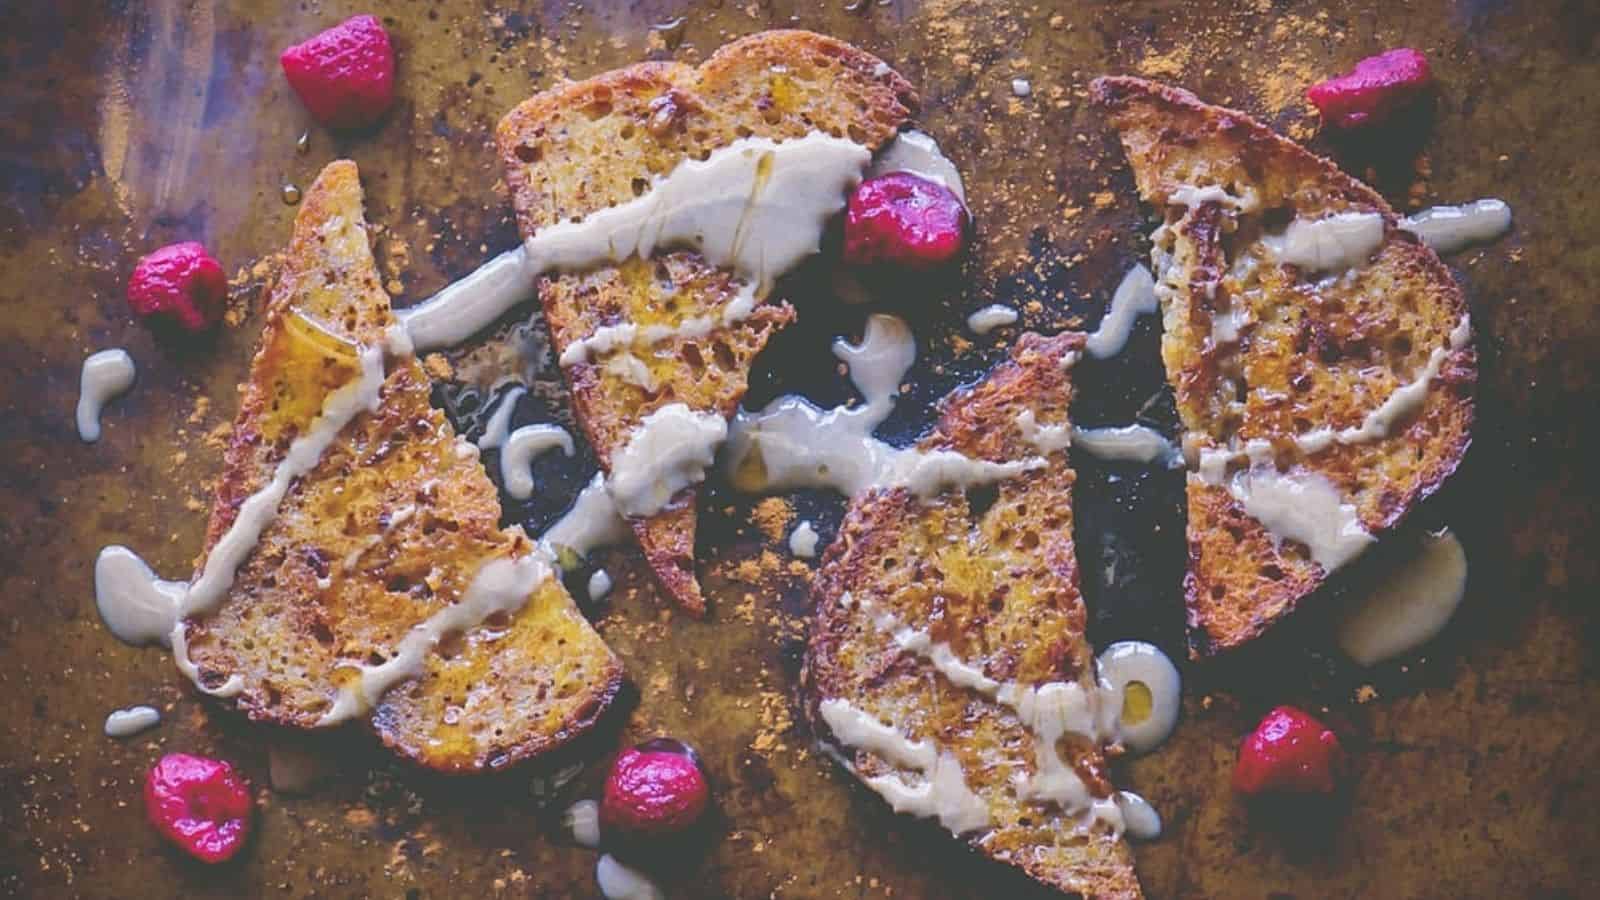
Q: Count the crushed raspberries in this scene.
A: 7